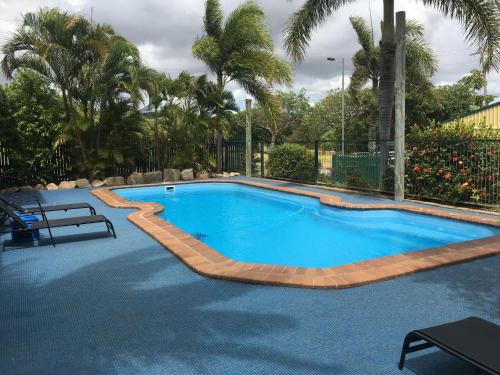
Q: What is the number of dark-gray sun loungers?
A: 3